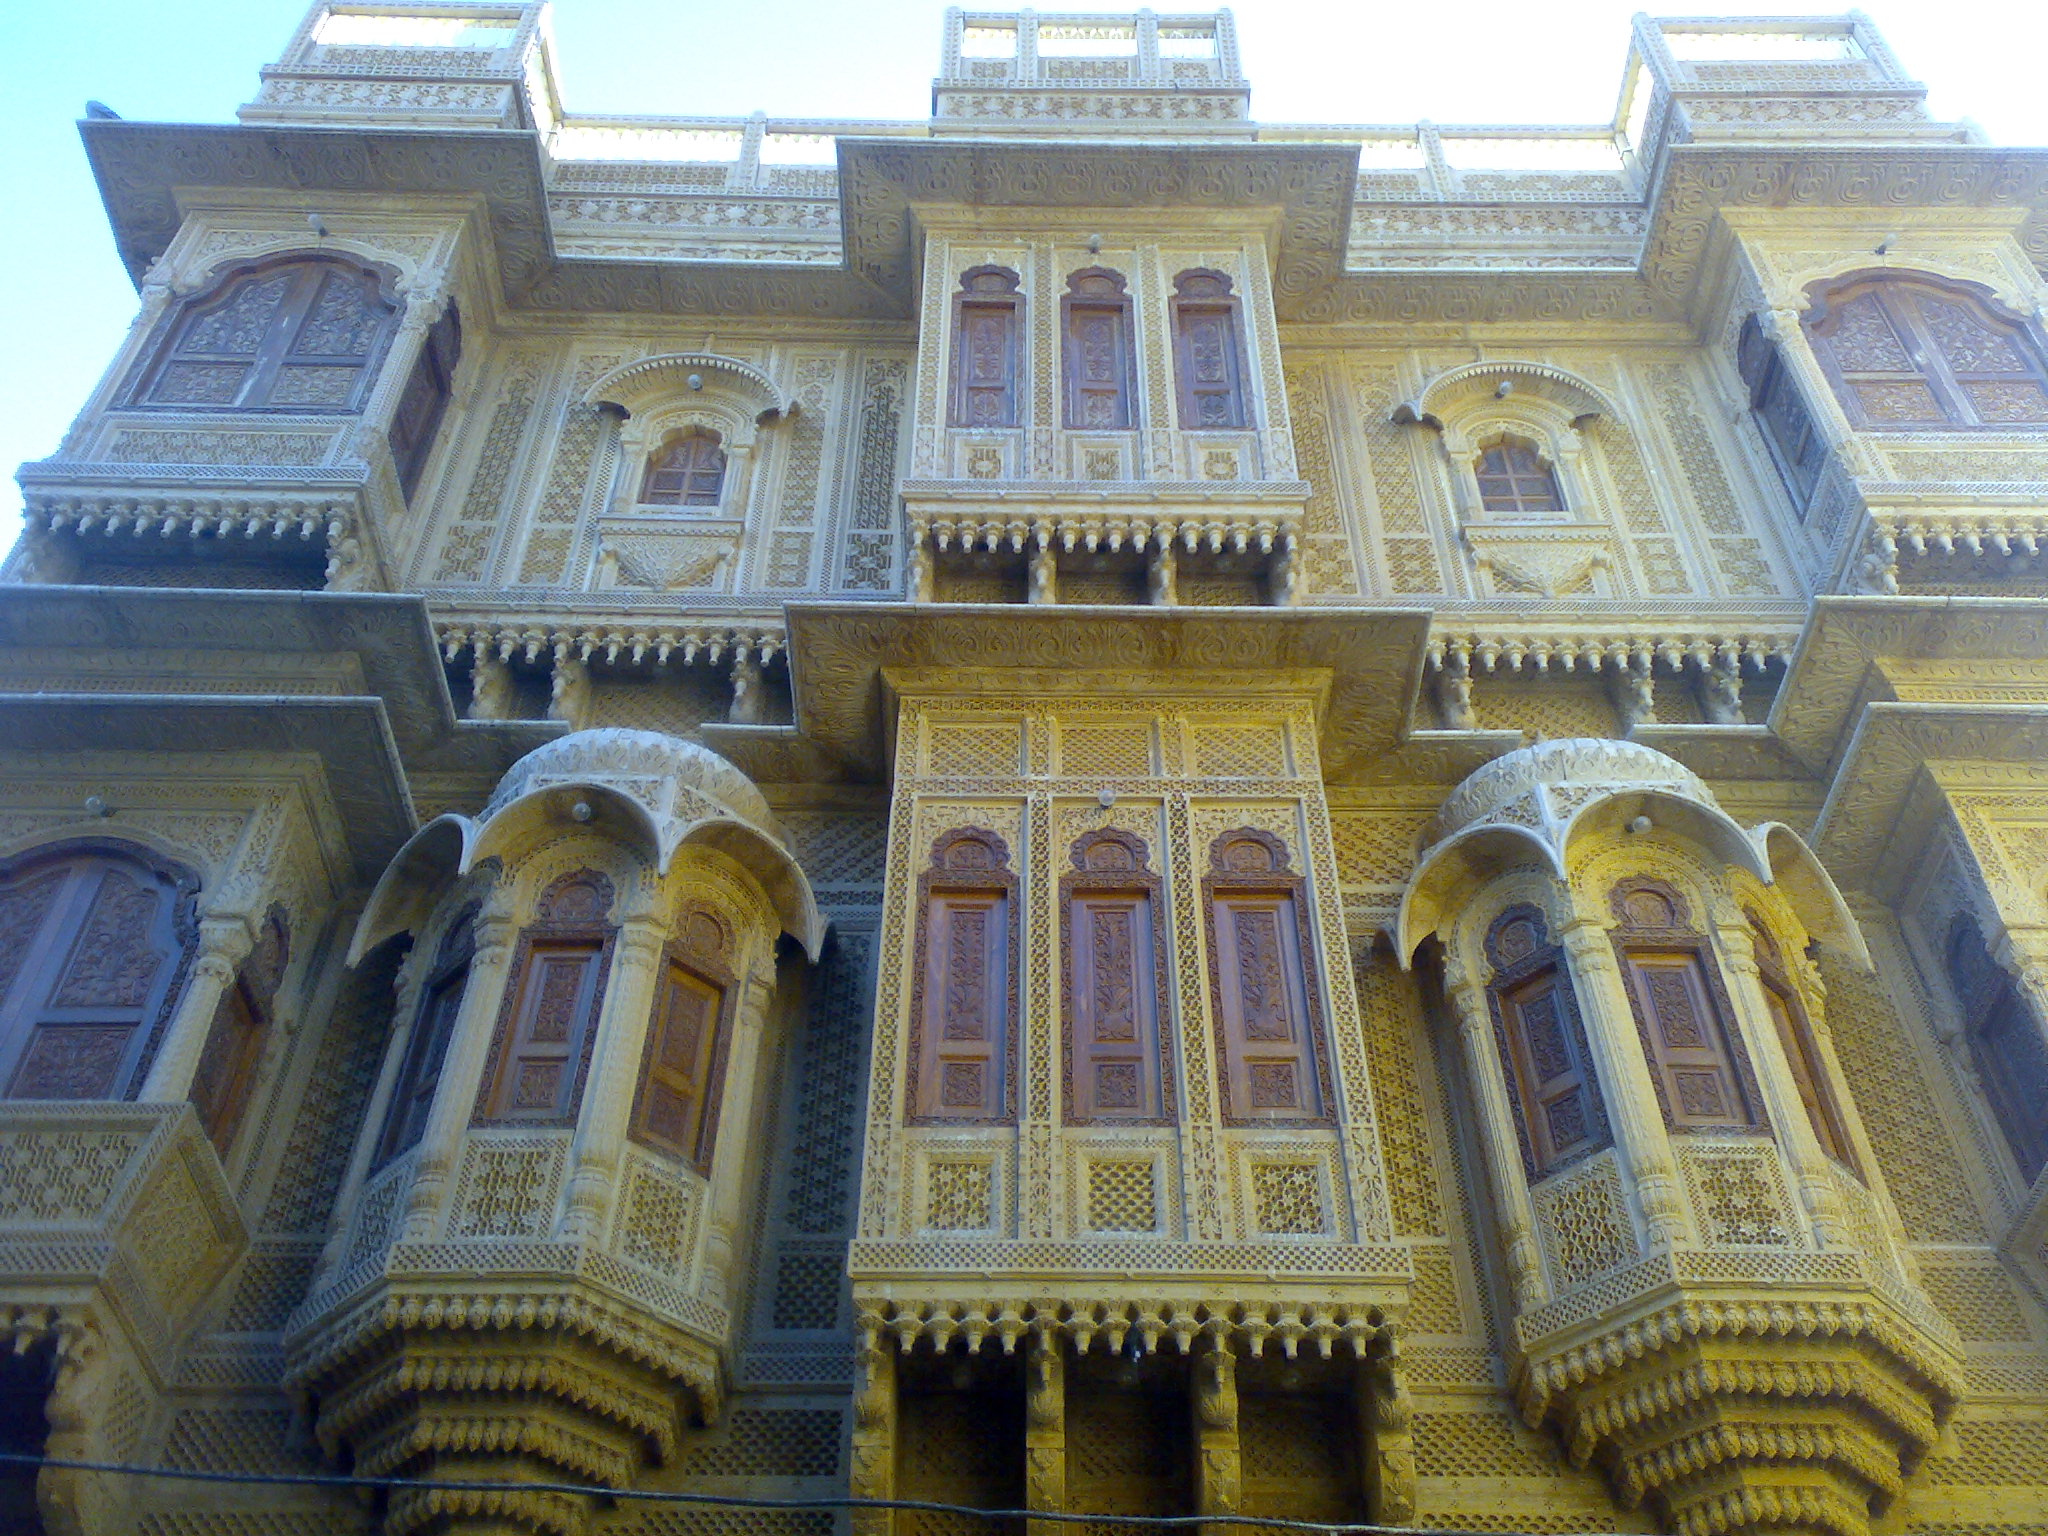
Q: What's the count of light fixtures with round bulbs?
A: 9